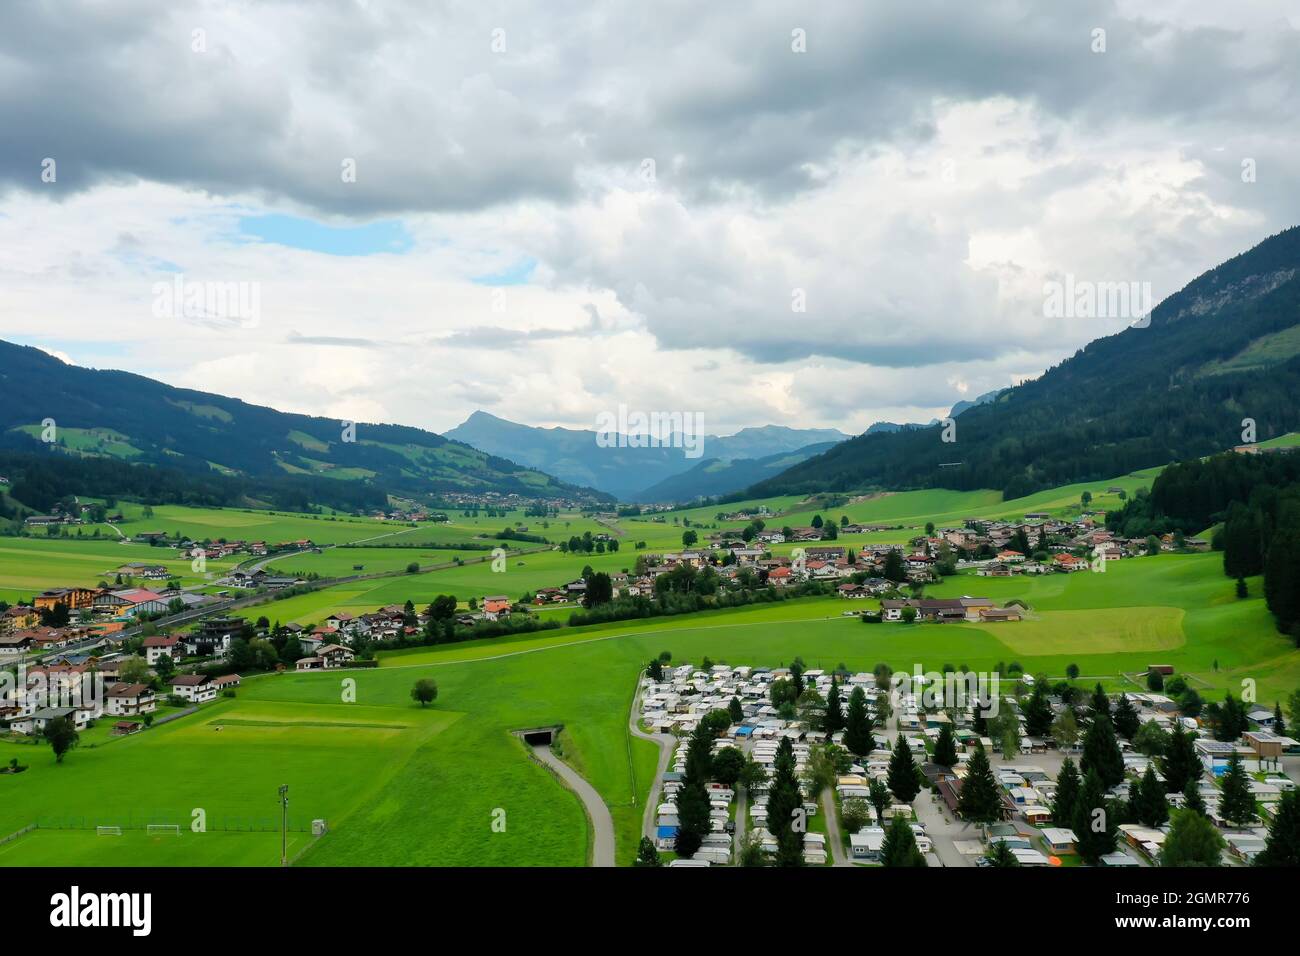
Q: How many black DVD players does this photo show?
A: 0